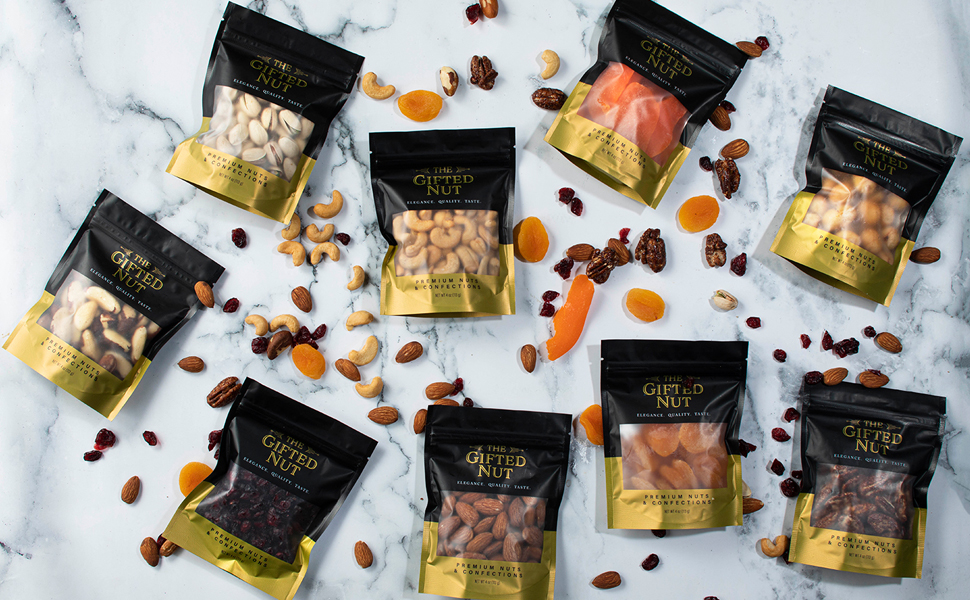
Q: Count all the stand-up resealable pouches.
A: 9